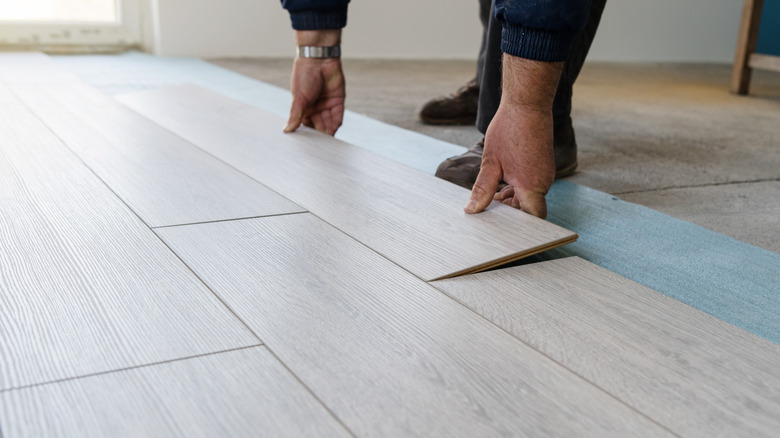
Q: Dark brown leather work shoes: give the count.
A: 2